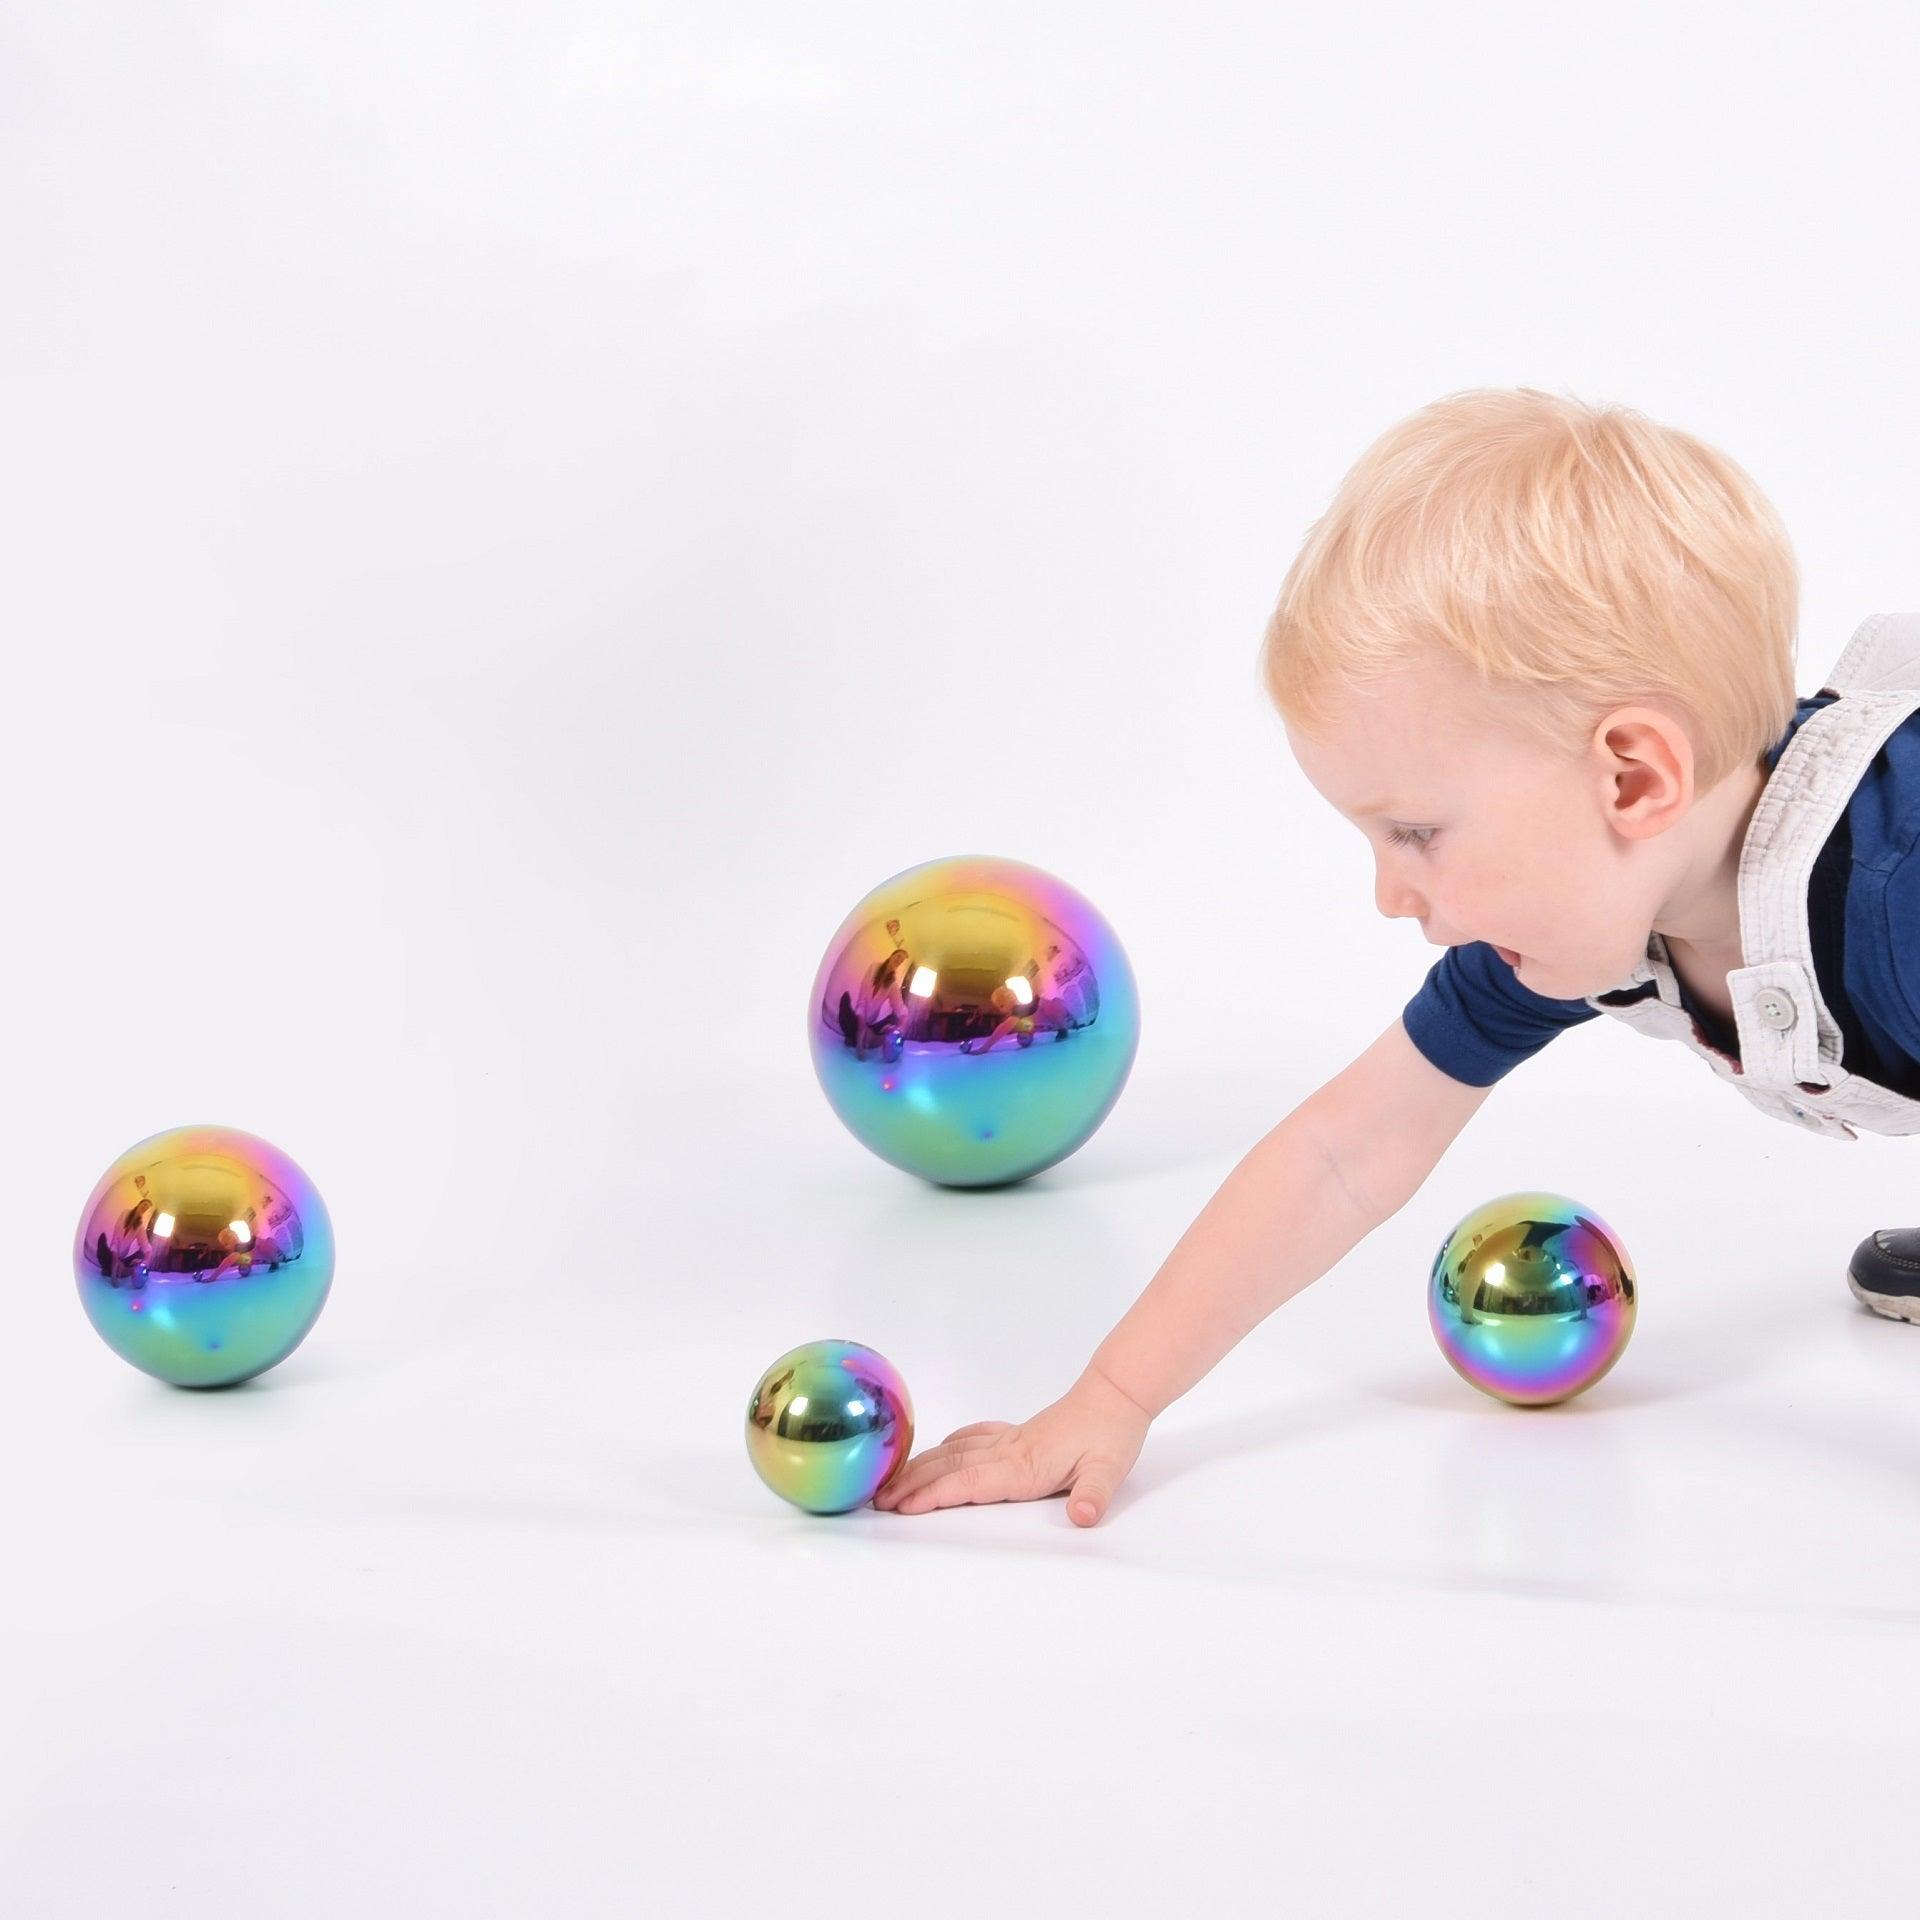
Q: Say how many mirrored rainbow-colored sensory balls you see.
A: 4